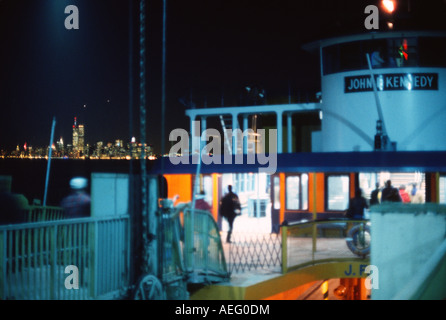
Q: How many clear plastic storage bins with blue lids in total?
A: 0